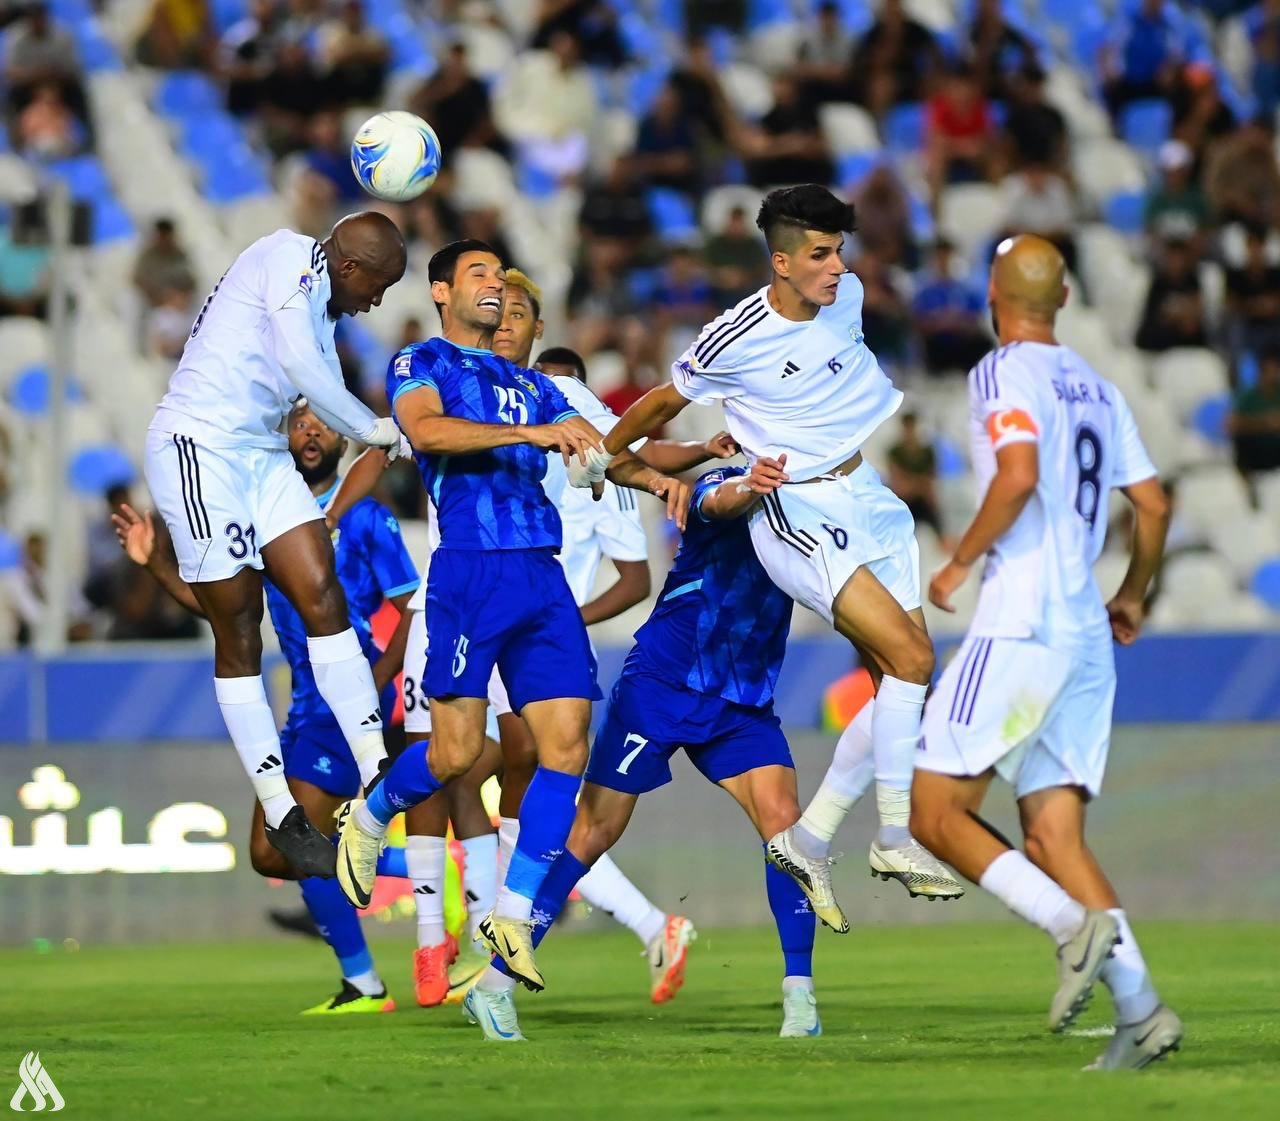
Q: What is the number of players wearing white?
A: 5